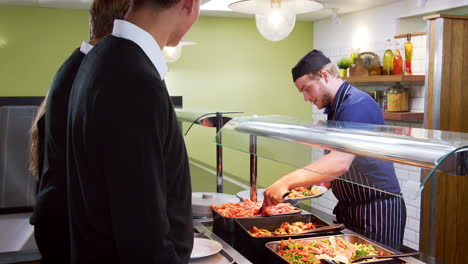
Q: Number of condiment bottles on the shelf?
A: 3